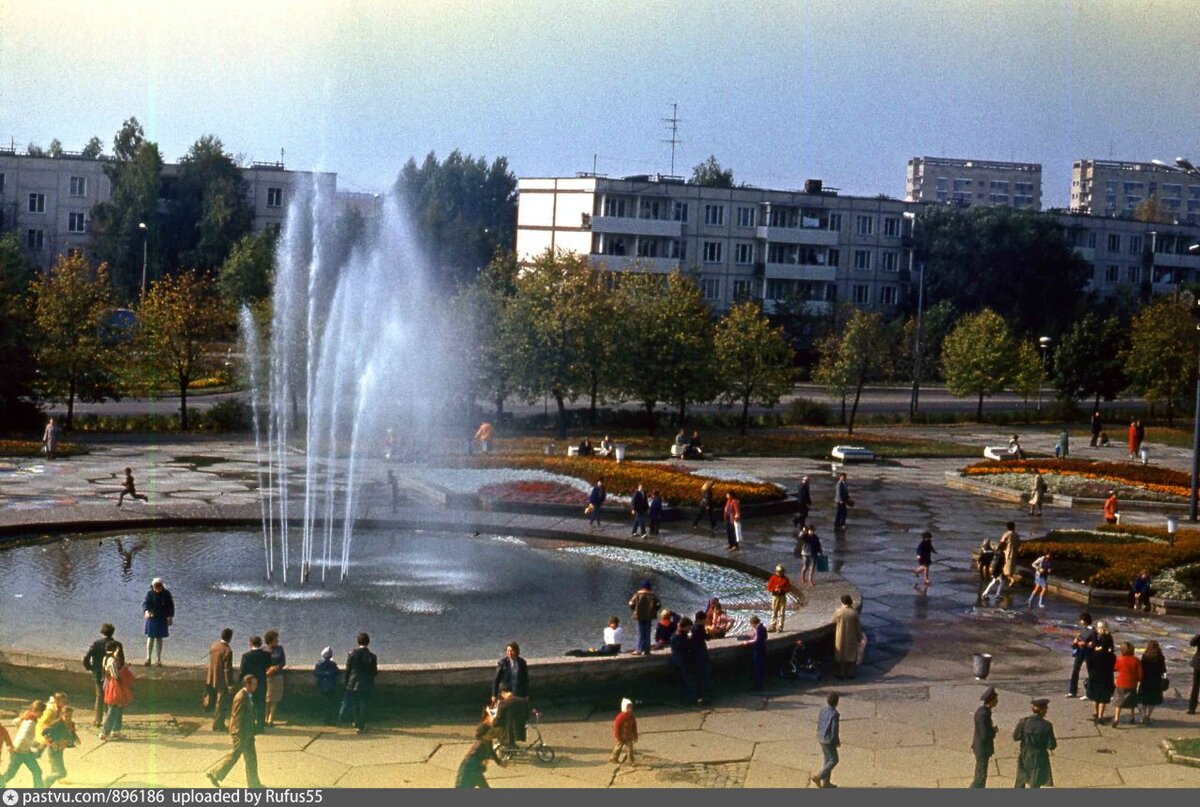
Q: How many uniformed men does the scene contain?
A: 2